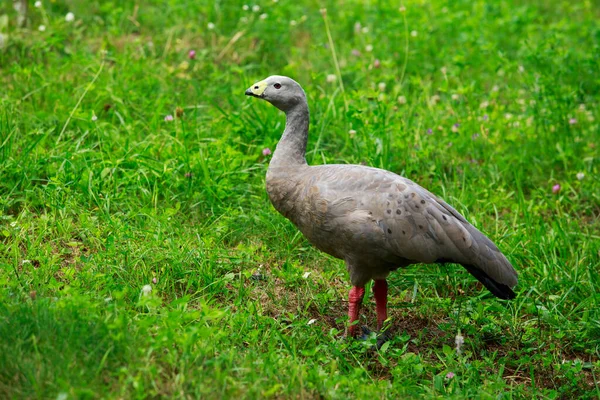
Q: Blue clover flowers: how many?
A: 0